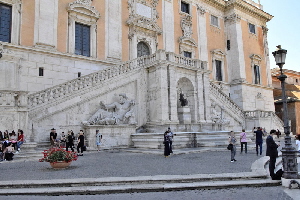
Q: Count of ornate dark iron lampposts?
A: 1